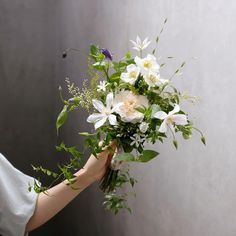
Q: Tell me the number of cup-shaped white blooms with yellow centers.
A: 3